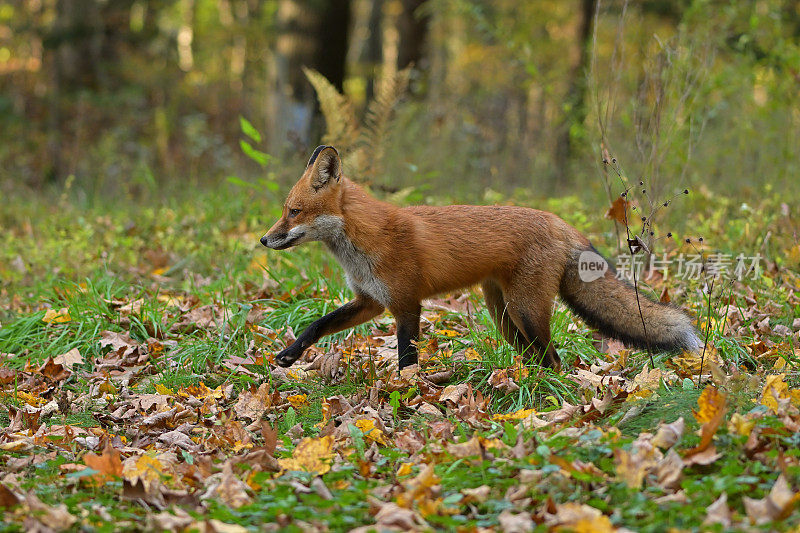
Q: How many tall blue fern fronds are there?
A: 0